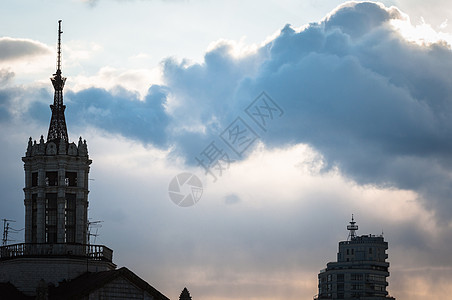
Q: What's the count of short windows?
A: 3